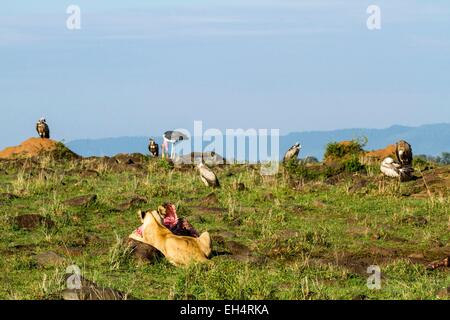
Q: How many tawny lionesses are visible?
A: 1